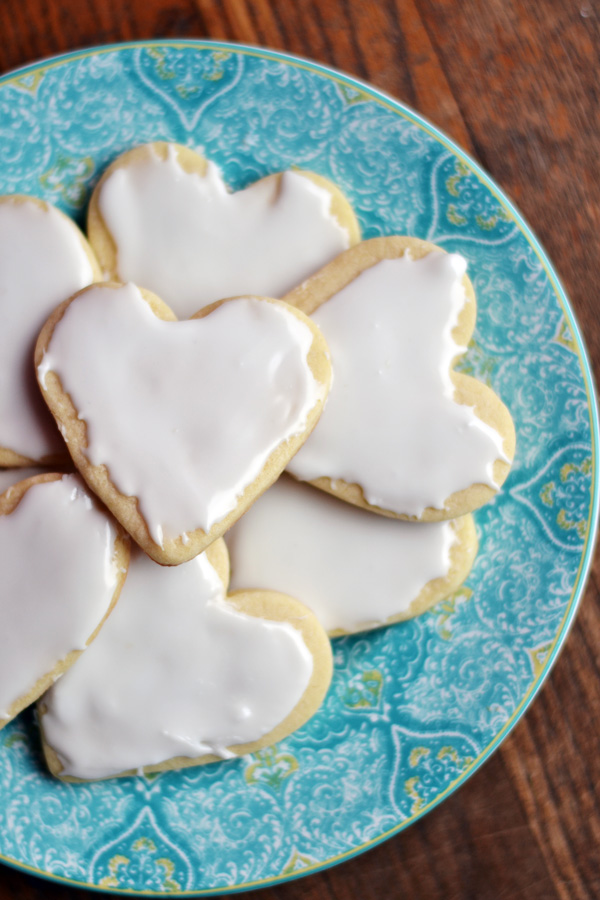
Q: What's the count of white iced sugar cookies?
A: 7